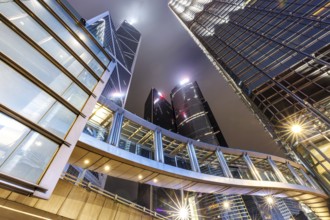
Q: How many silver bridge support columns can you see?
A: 8